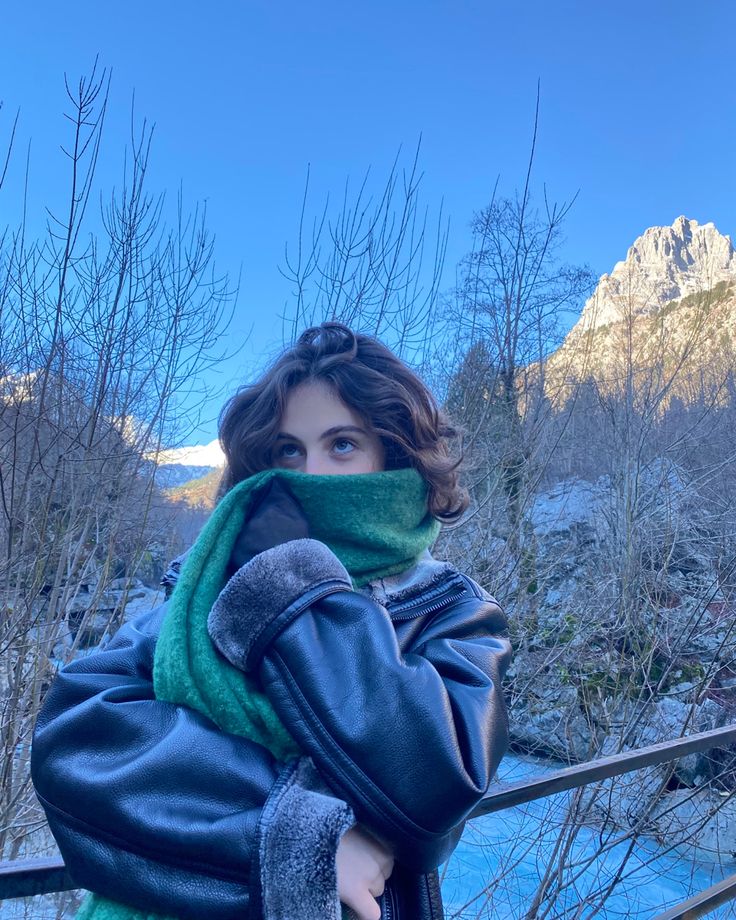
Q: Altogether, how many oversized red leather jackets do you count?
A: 0